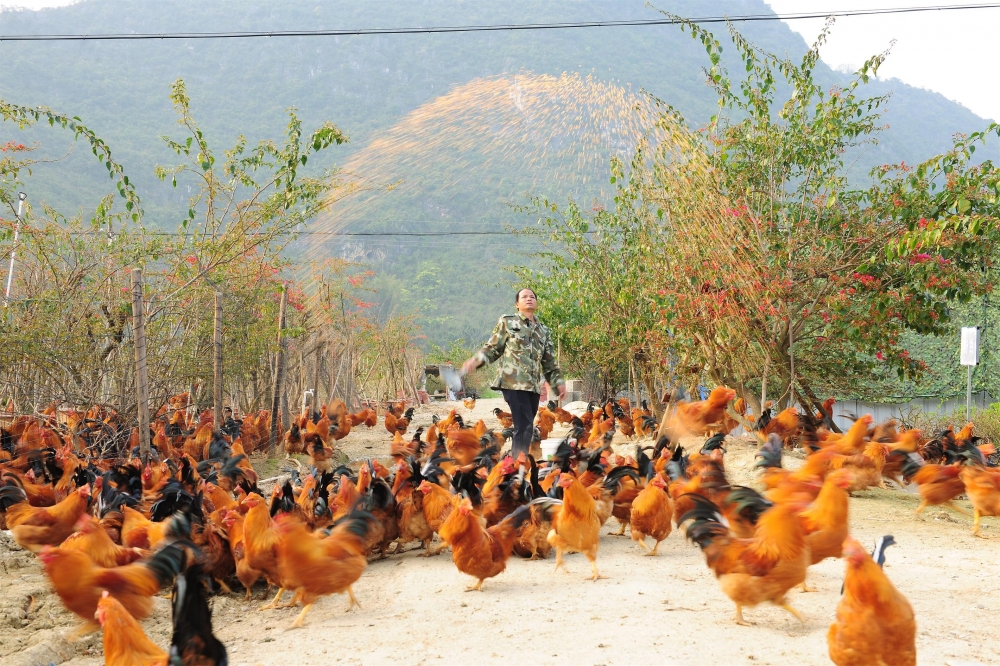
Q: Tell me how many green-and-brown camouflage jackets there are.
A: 1